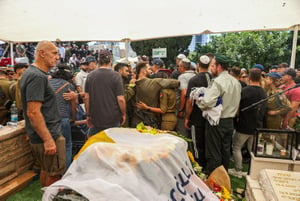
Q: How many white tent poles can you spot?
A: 3